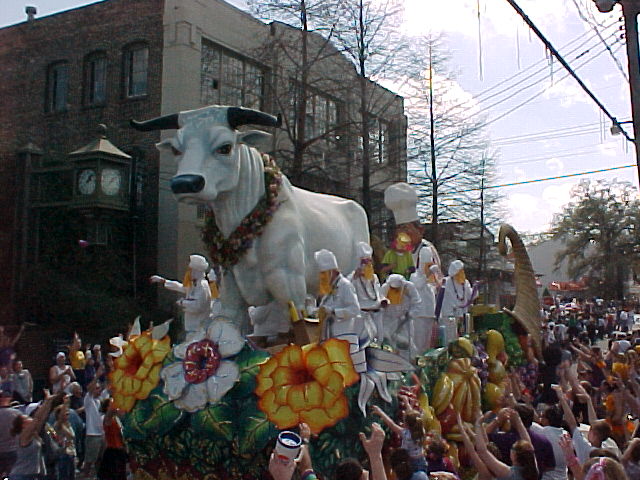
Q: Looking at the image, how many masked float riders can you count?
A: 7